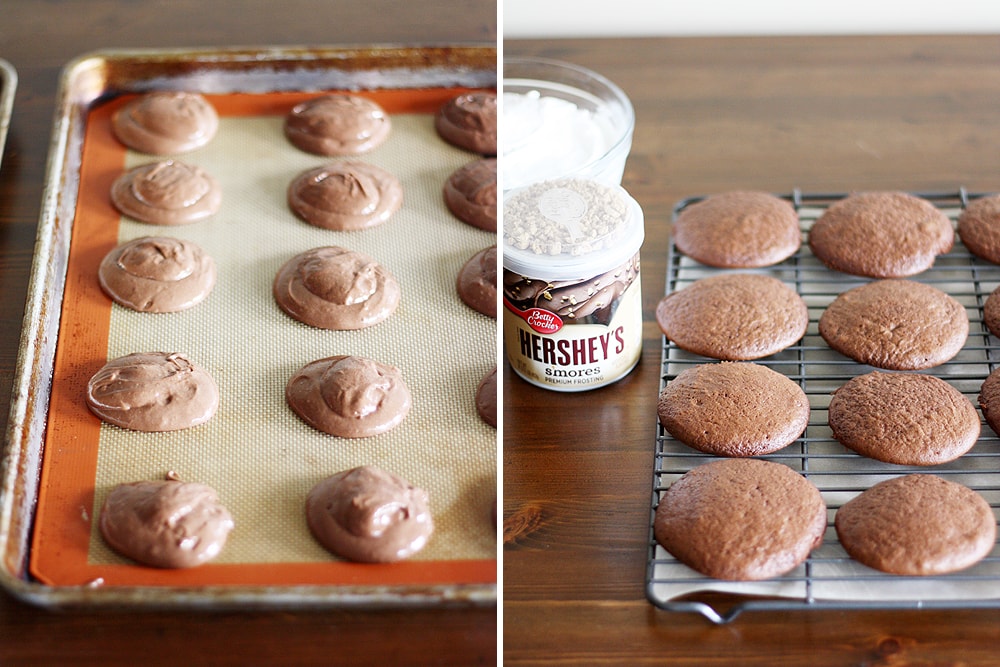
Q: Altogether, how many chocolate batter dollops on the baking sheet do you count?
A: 15